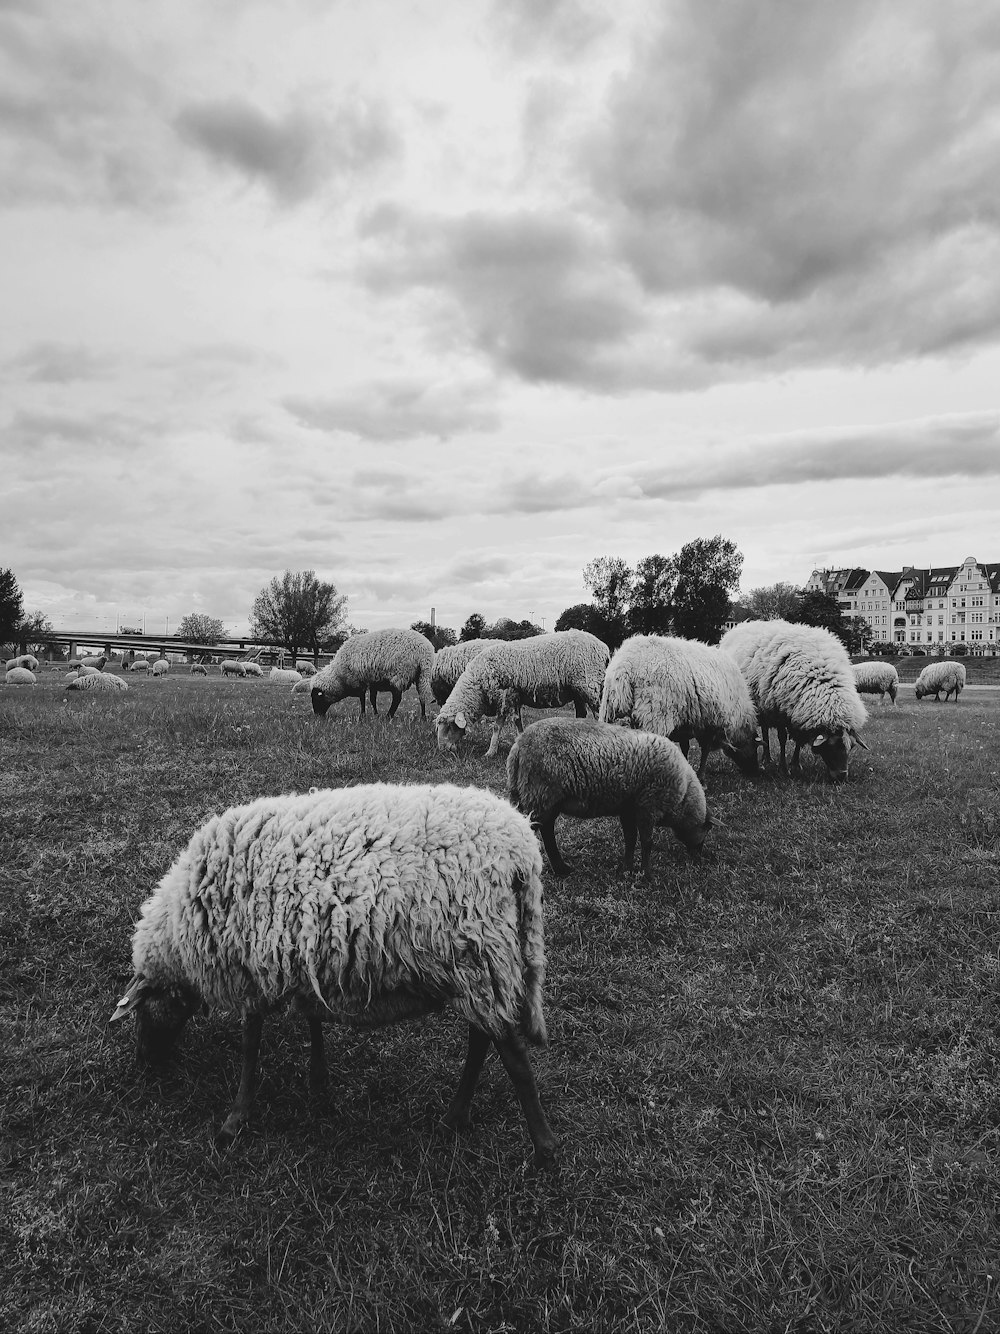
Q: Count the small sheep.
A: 1